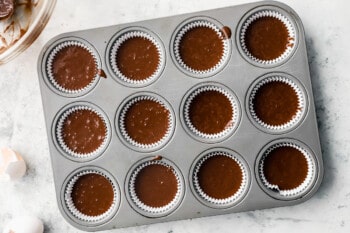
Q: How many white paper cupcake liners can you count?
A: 12